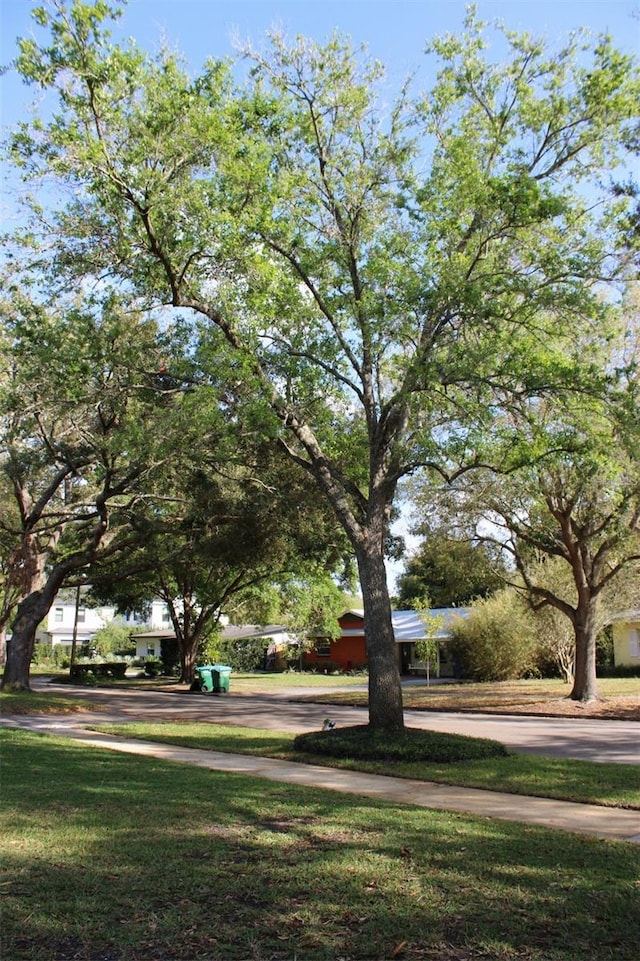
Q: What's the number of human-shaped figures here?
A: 0